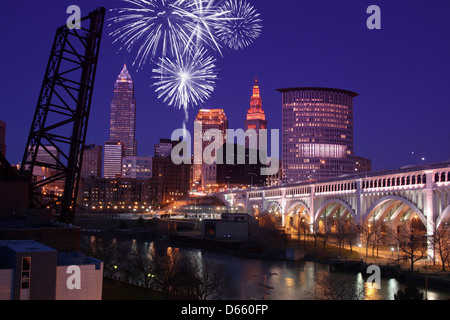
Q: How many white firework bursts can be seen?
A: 4